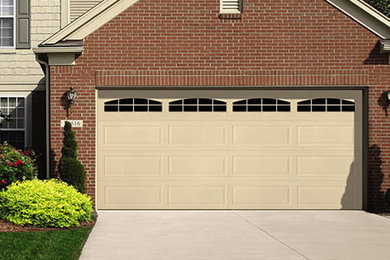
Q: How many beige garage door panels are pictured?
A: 12